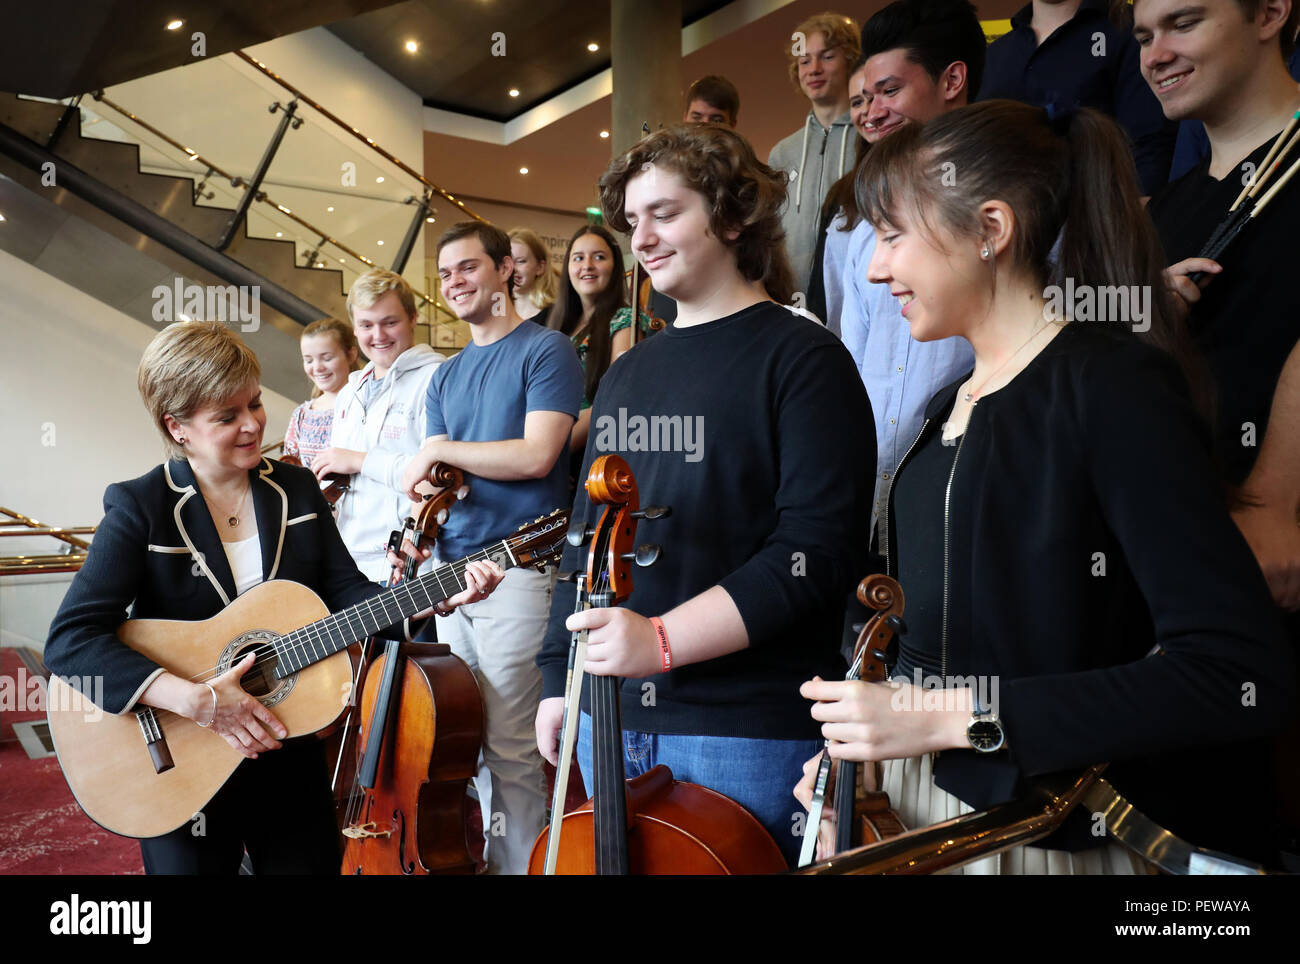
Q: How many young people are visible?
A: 13